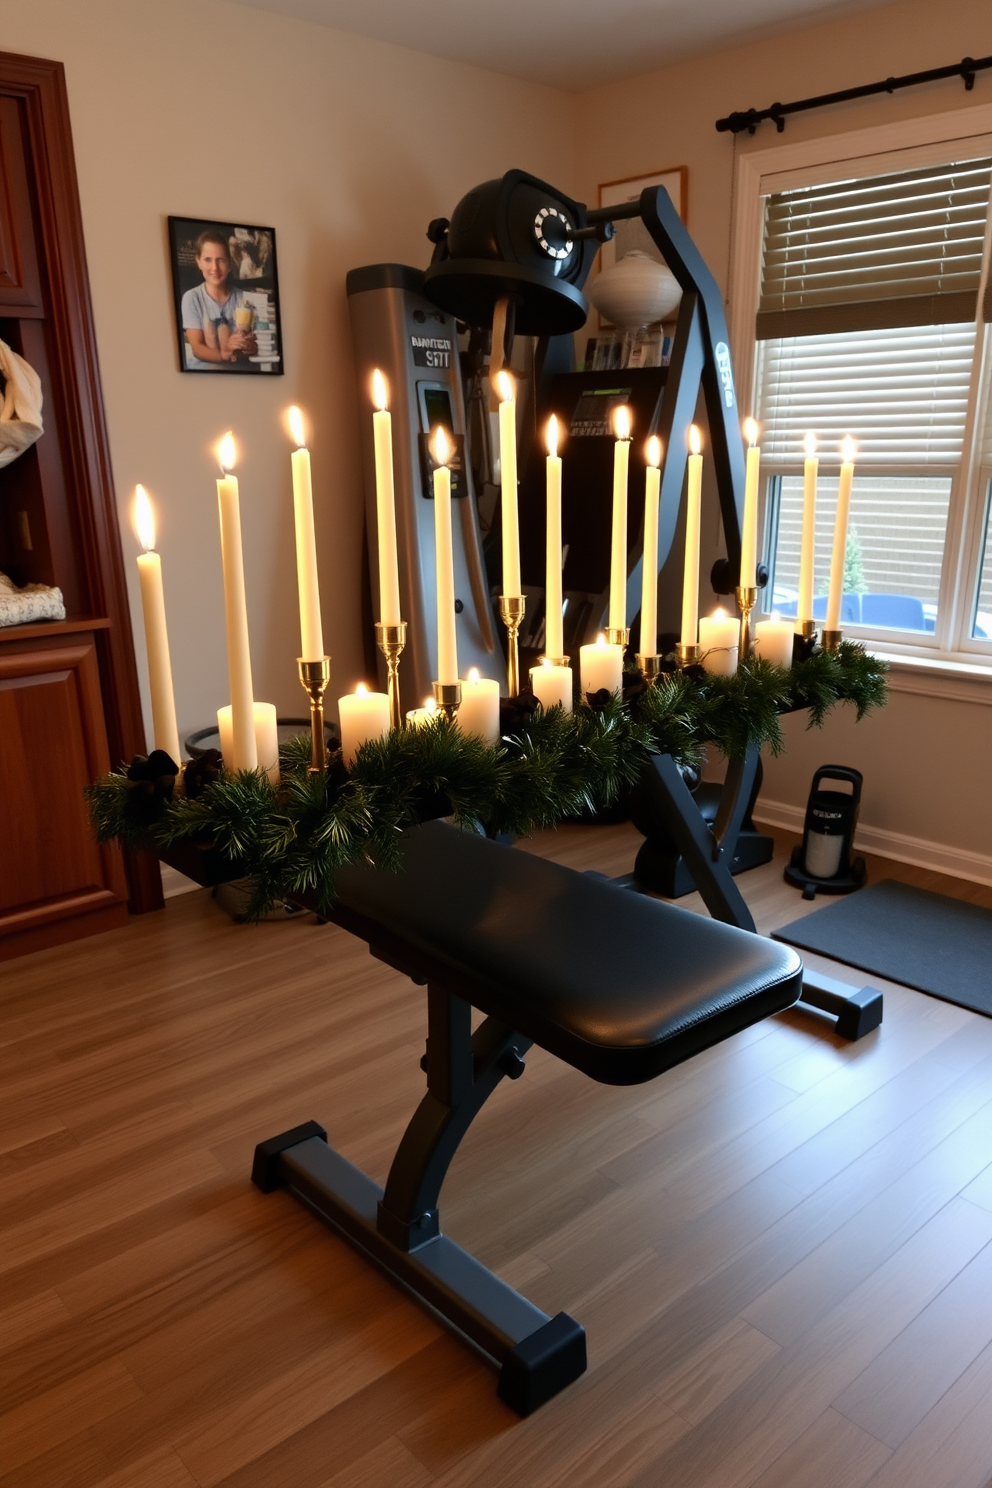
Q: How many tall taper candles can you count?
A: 13